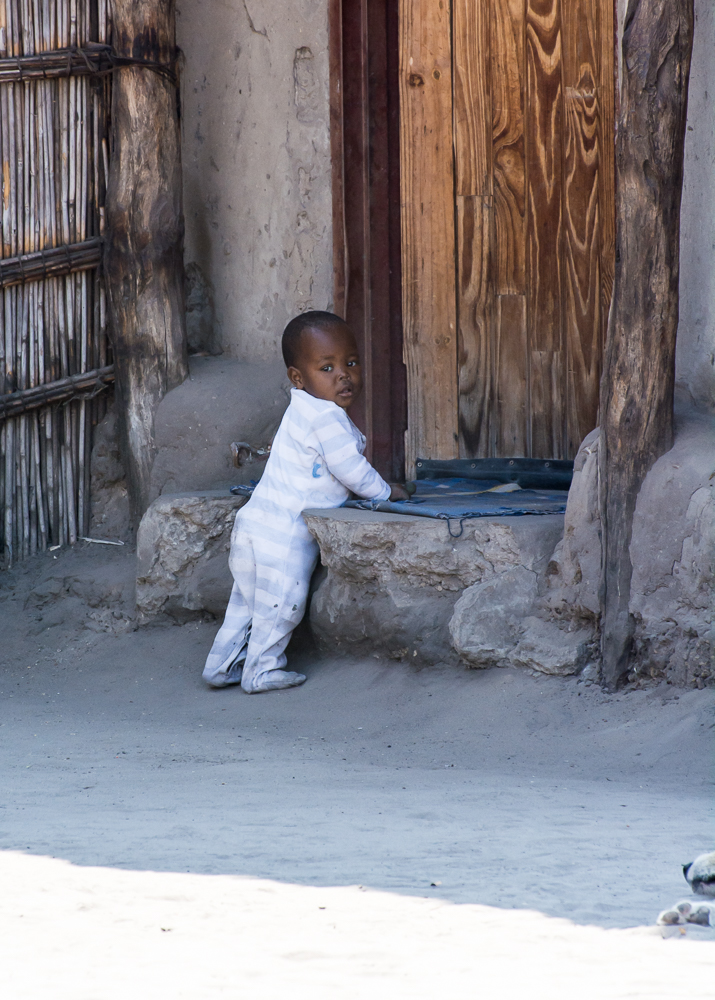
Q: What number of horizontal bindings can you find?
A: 3